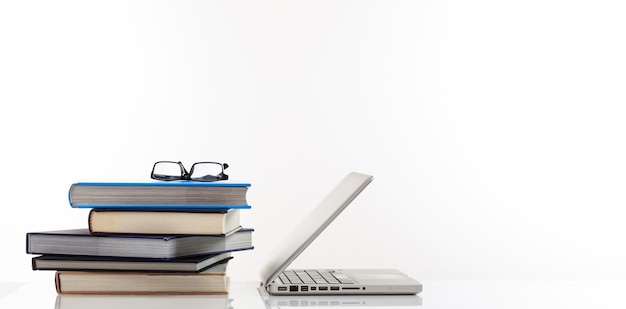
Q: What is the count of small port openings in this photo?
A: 8